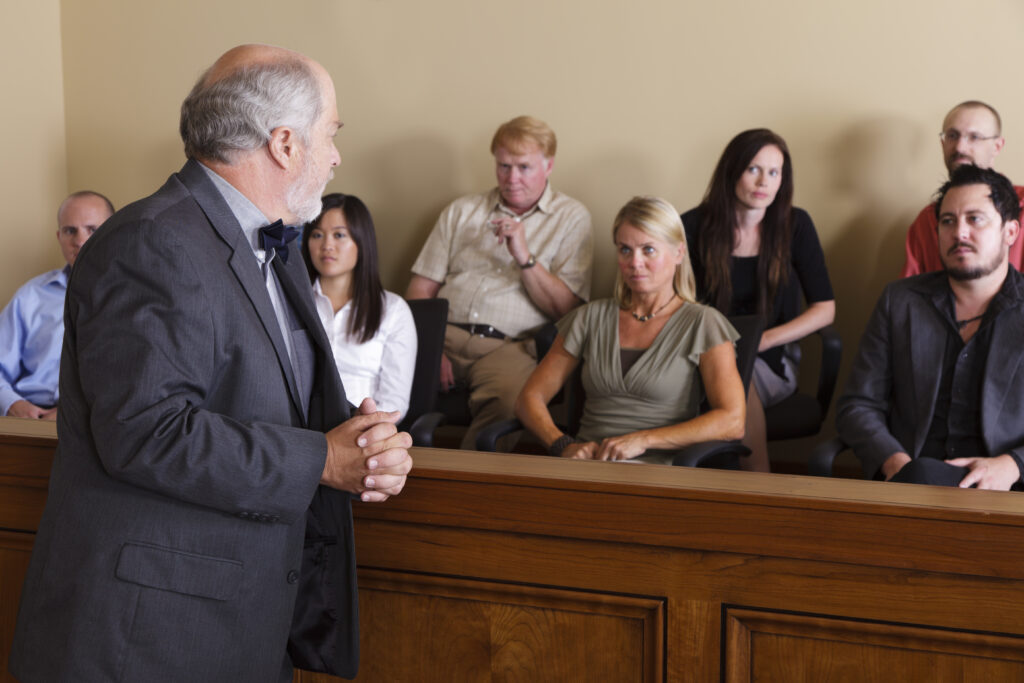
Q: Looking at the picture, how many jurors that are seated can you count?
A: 7